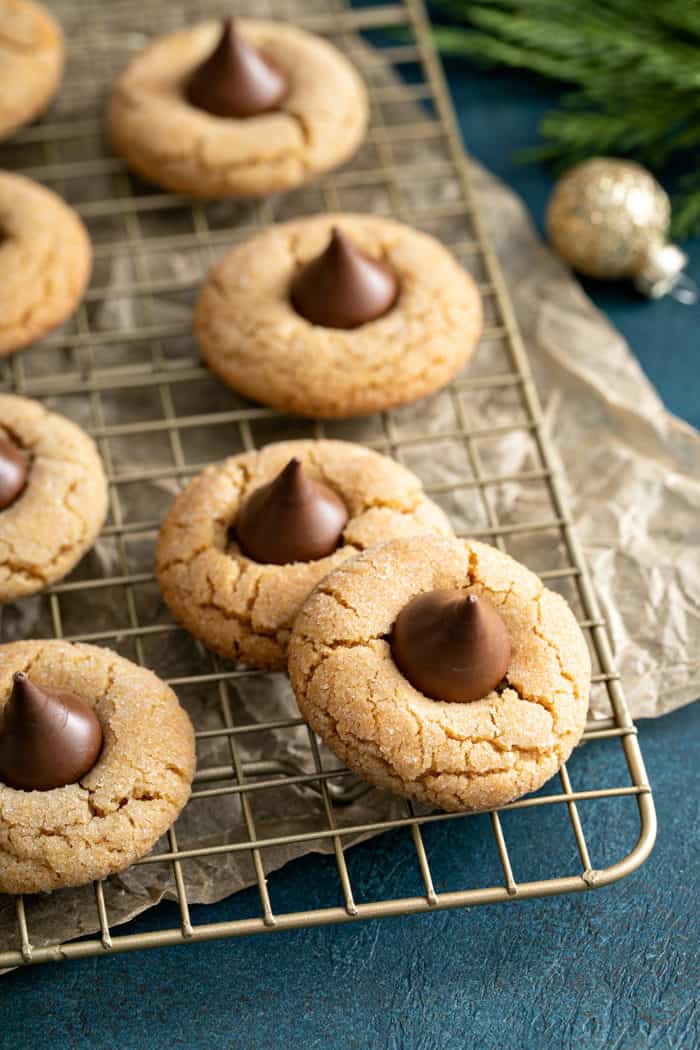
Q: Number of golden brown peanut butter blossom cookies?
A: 8